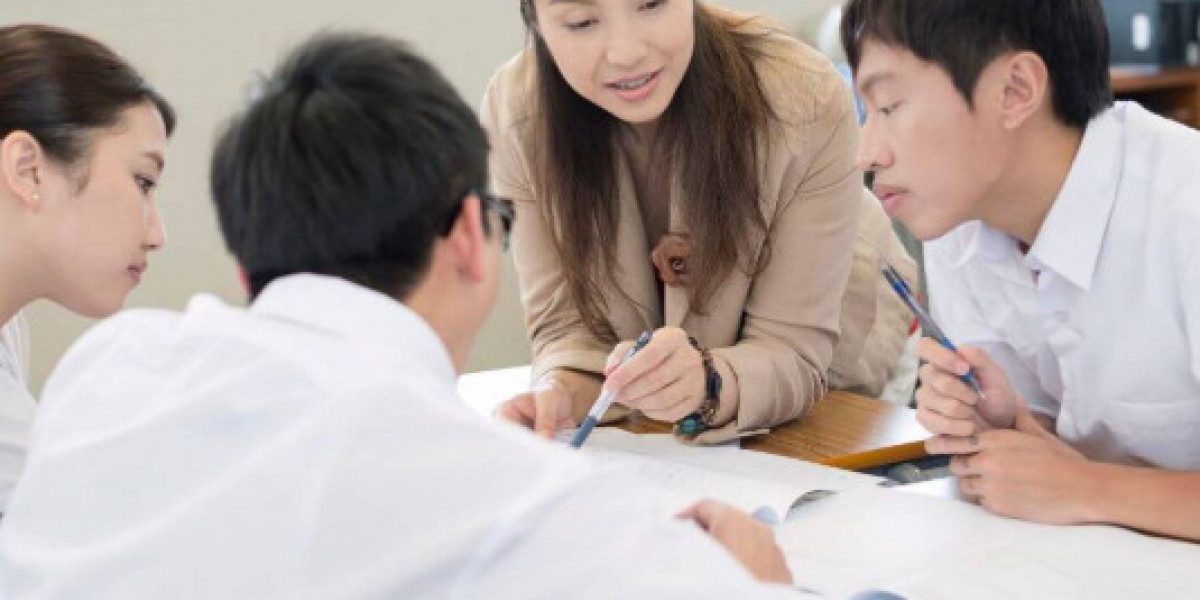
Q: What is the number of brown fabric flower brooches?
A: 1